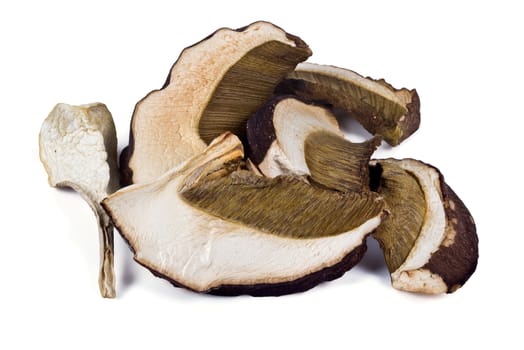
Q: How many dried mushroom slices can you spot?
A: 6